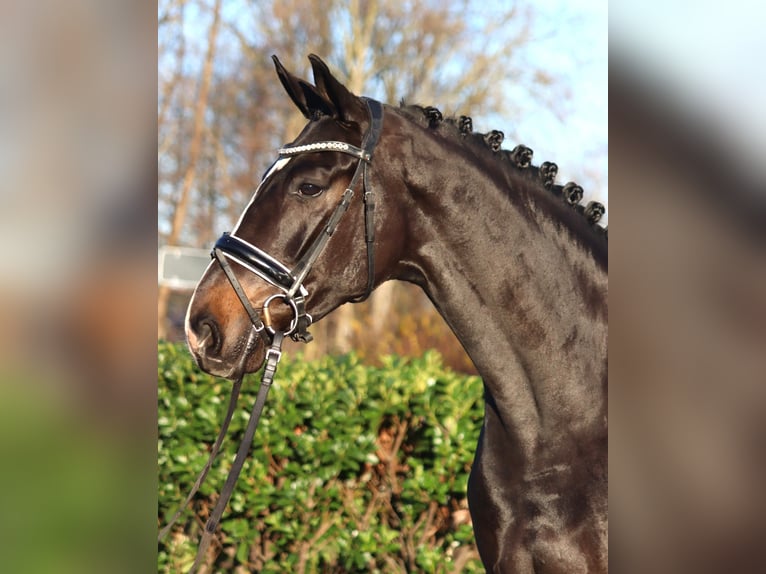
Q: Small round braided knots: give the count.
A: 7